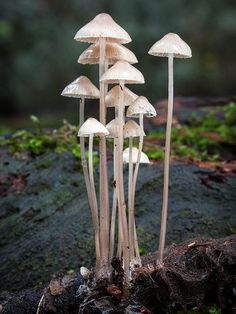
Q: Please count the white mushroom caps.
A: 11